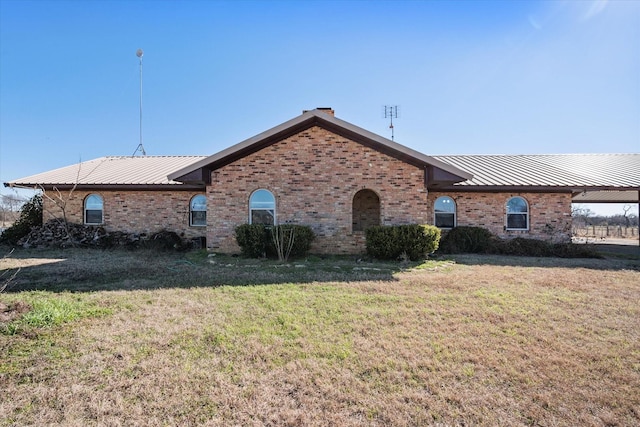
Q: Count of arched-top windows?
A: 5